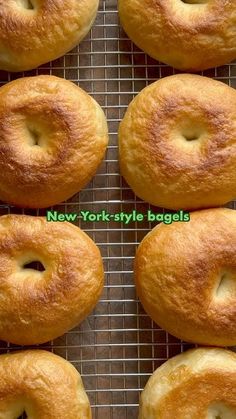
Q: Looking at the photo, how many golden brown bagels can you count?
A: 8